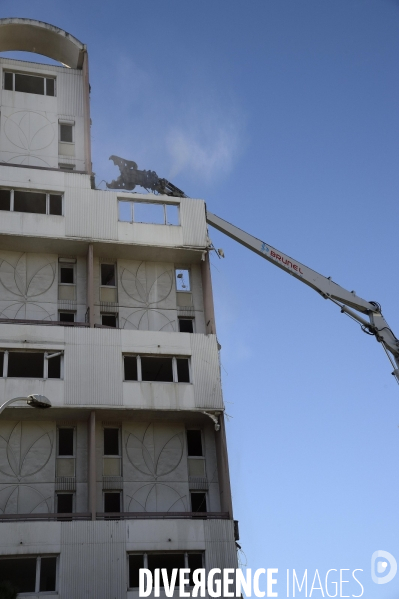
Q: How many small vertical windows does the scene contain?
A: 14